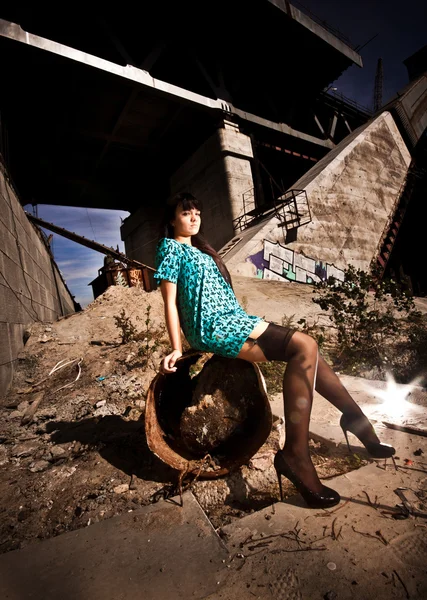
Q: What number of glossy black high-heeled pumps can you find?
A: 2